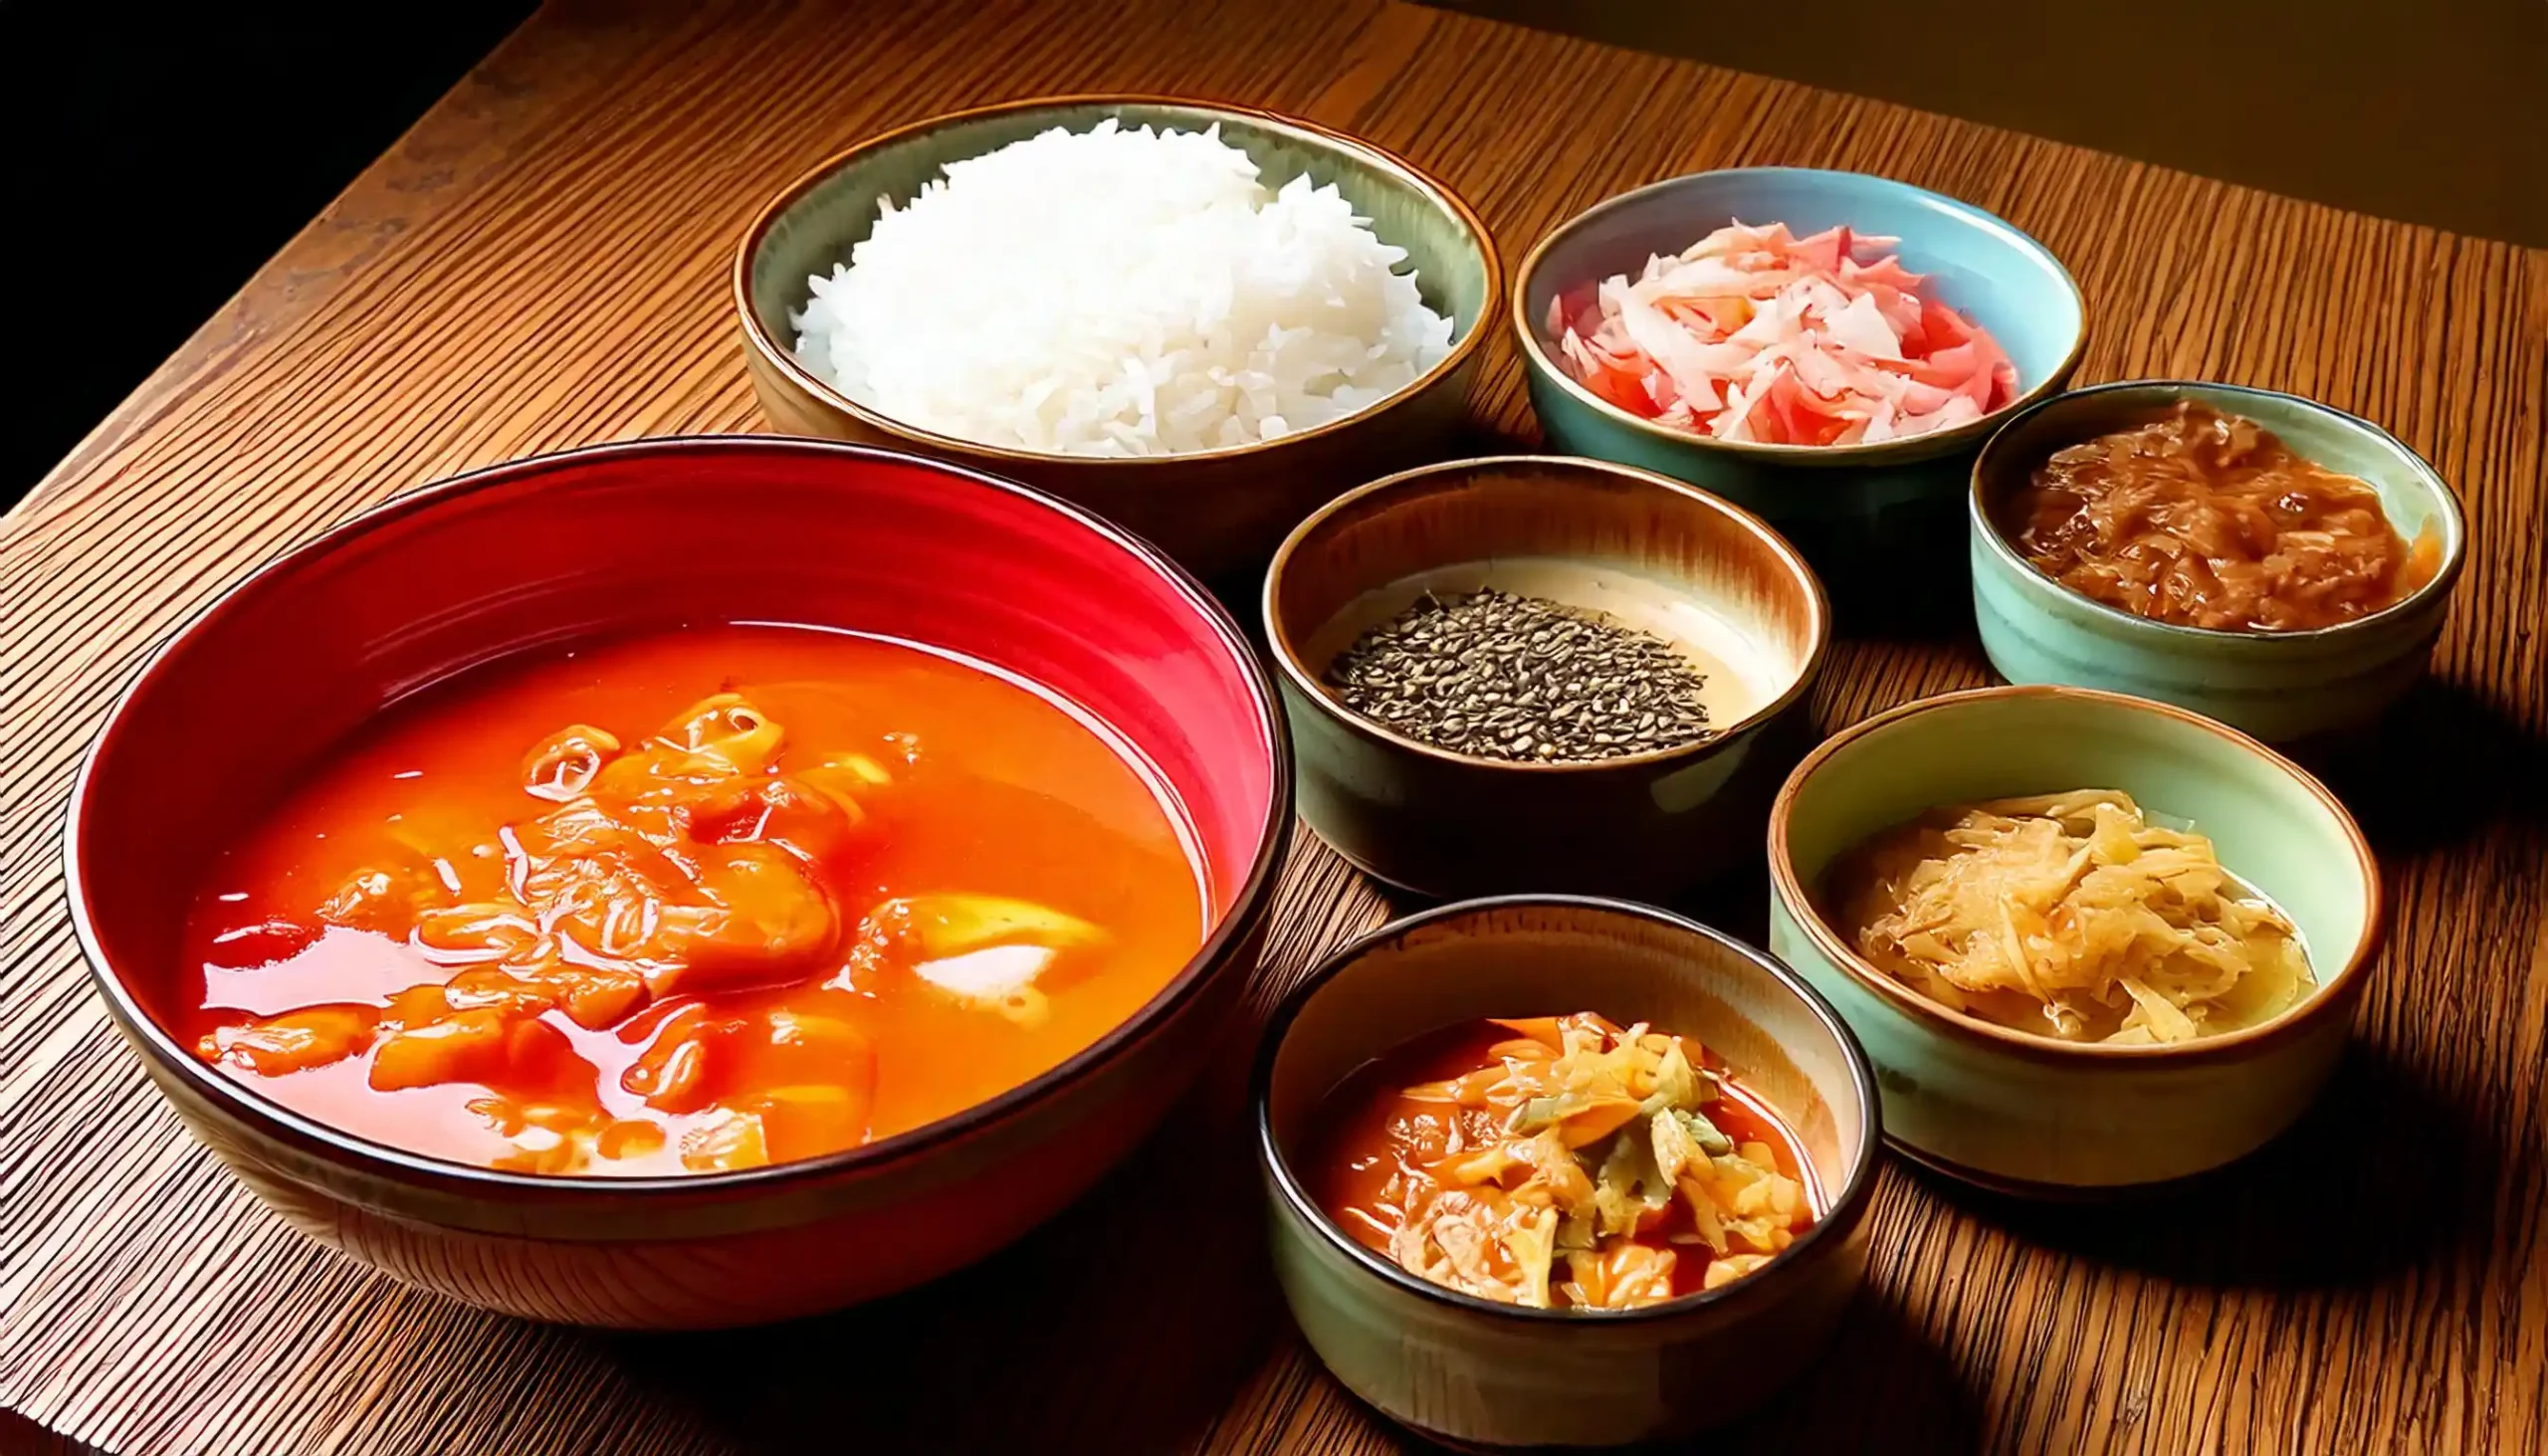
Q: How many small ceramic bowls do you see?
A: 5